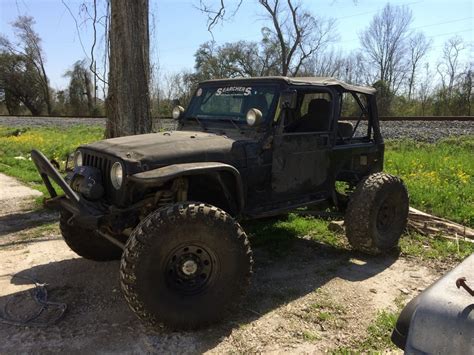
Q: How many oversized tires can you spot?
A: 3